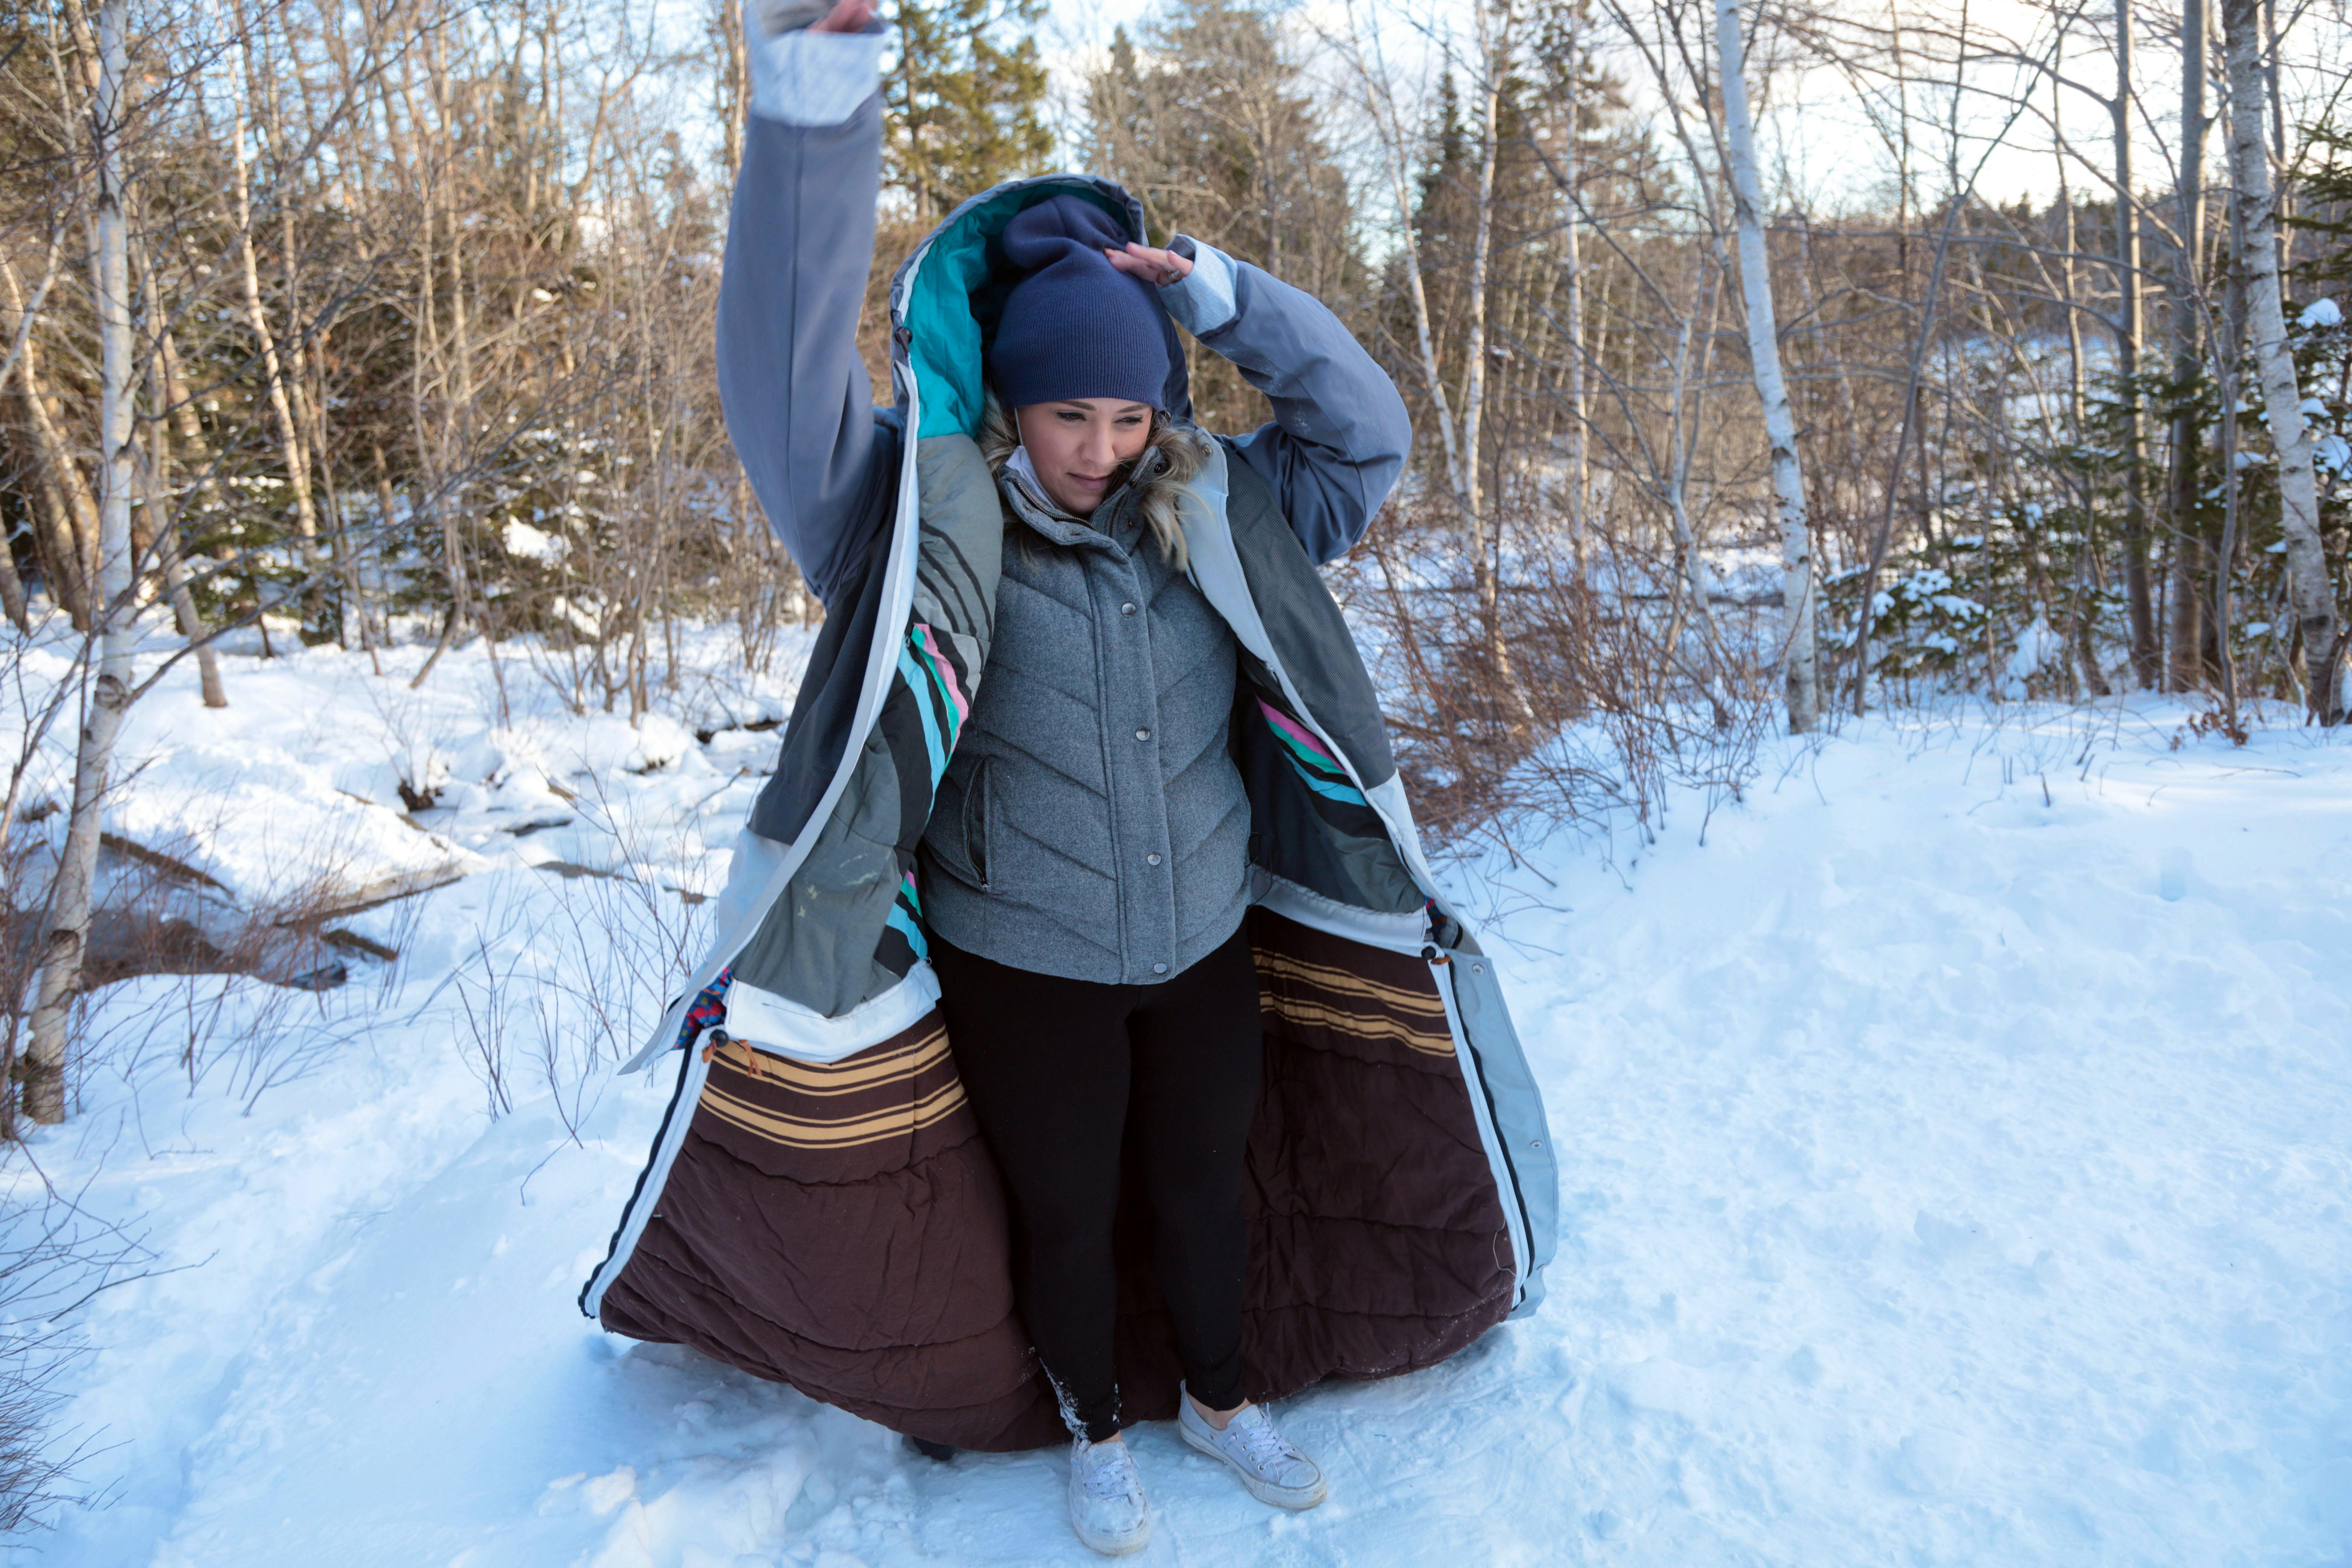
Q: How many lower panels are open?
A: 2